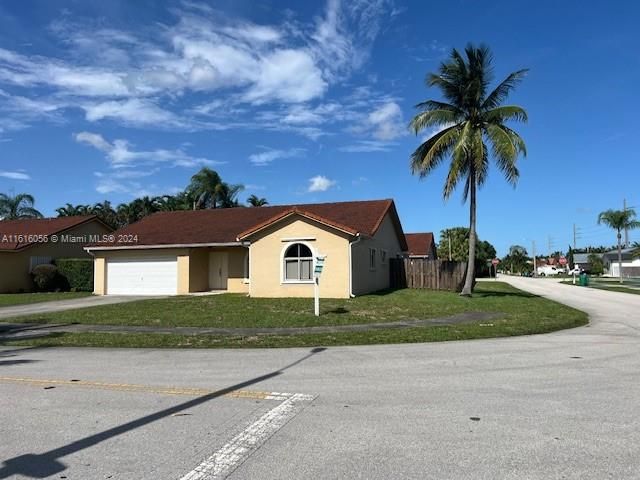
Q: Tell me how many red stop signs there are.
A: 2